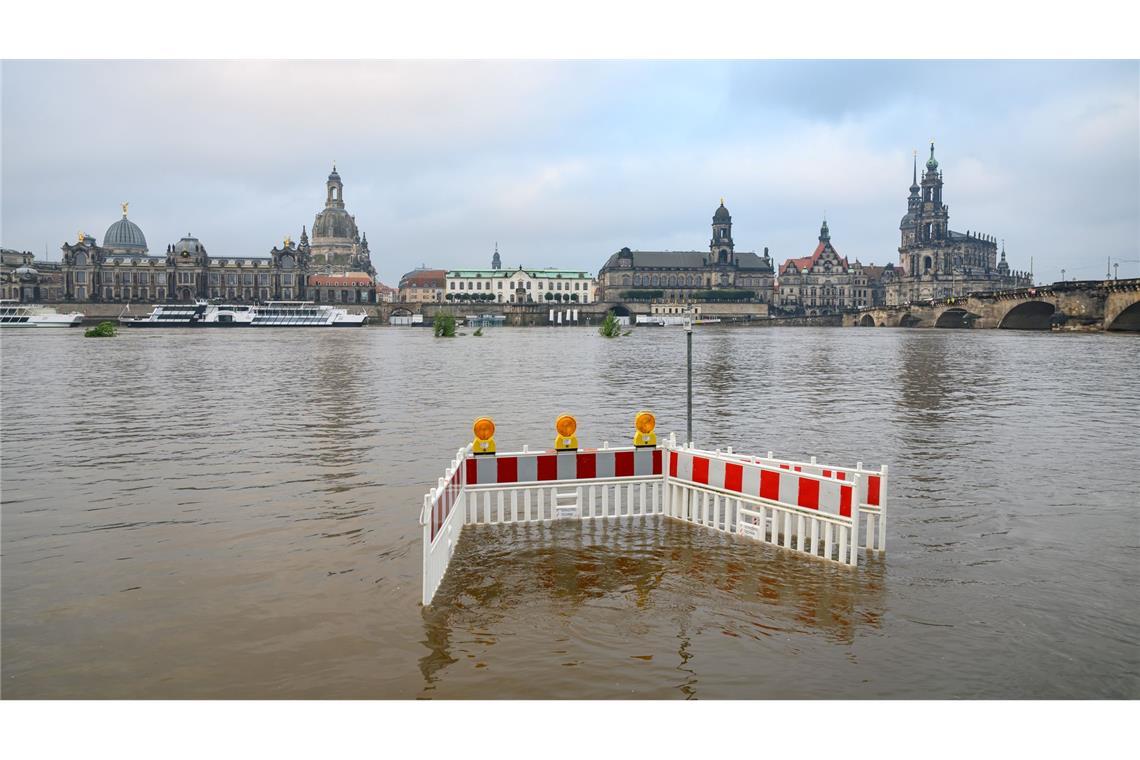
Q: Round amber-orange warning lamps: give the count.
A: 3